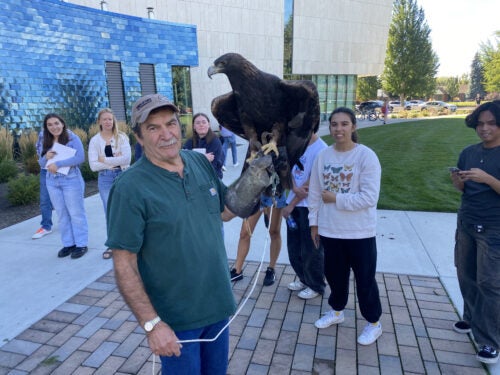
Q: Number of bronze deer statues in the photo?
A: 0